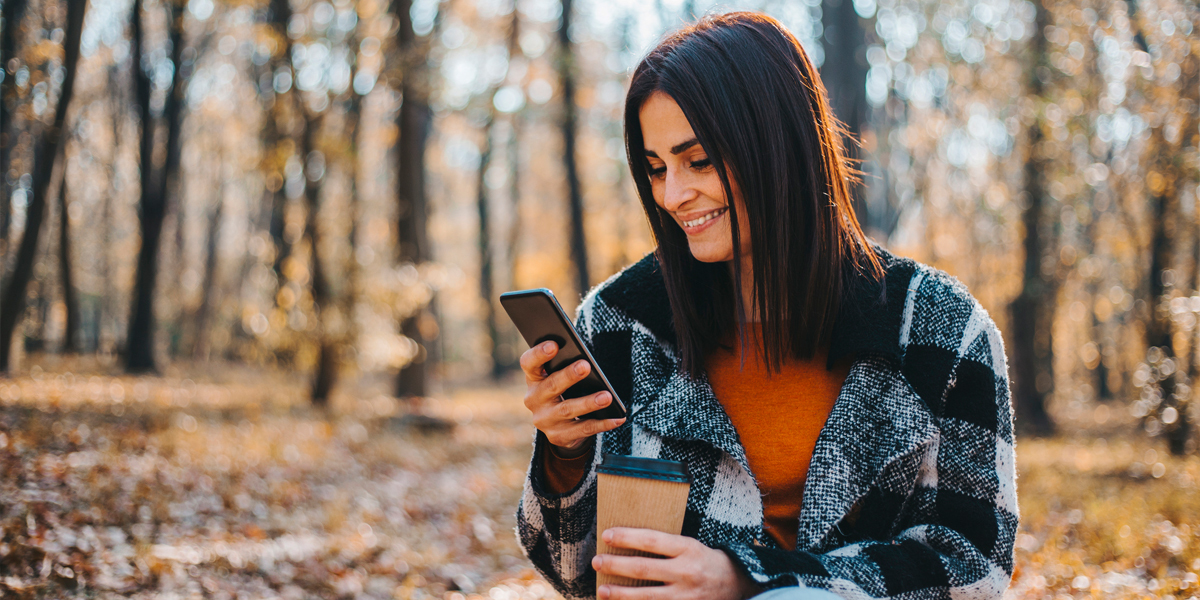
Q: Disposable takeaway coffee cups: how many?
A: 1